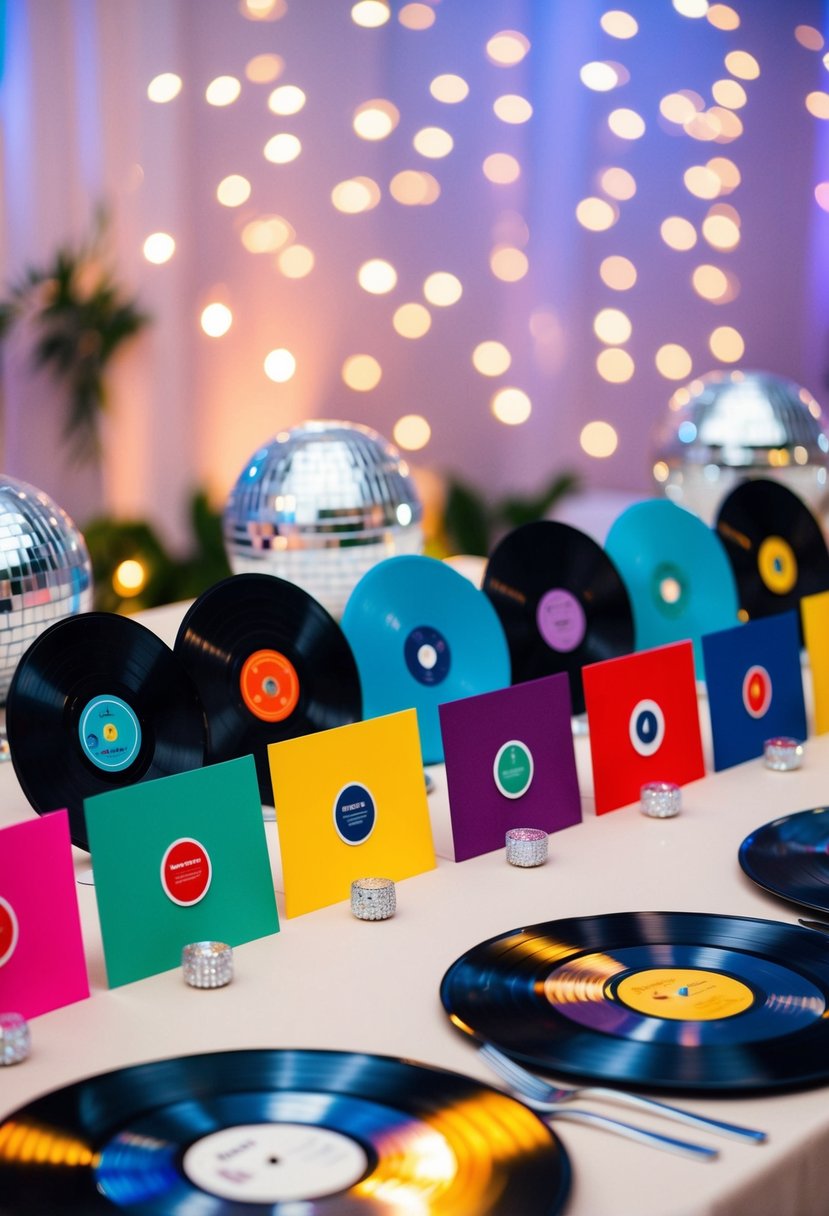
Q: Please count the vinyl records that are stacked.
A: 6